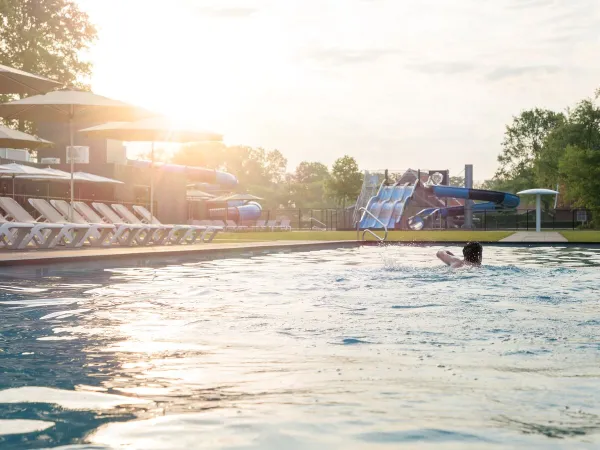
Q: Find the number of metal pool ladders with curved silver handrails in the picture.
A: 1